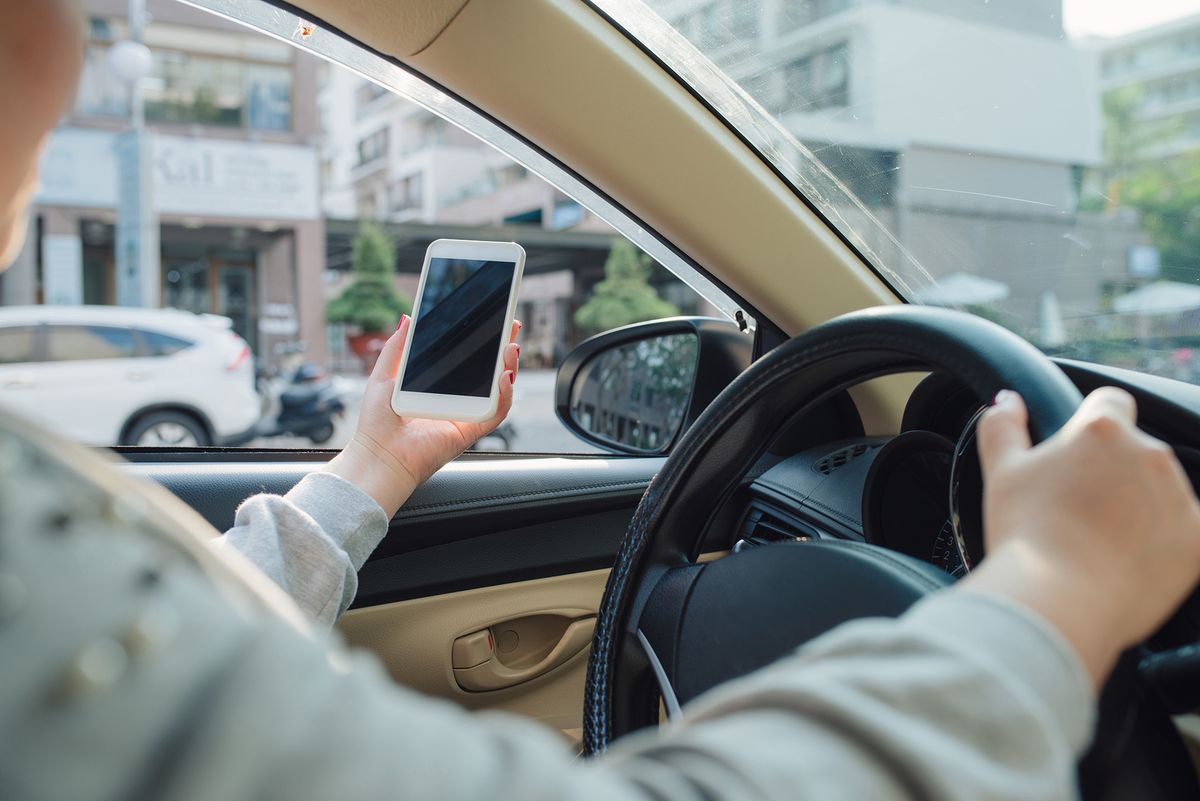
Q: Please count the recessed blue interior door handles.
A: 0